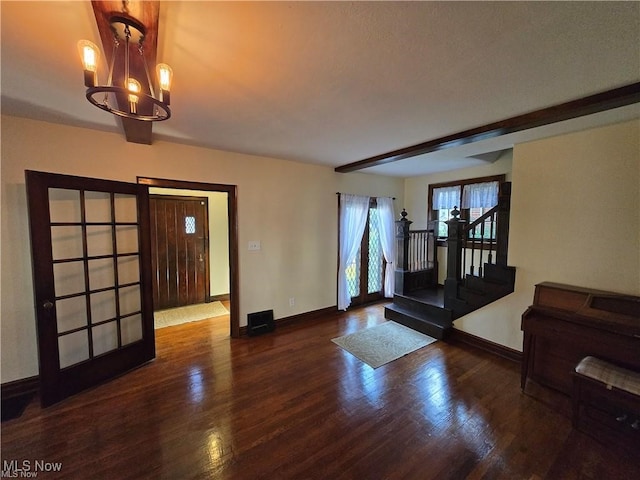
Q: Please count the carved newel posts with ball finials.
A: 2